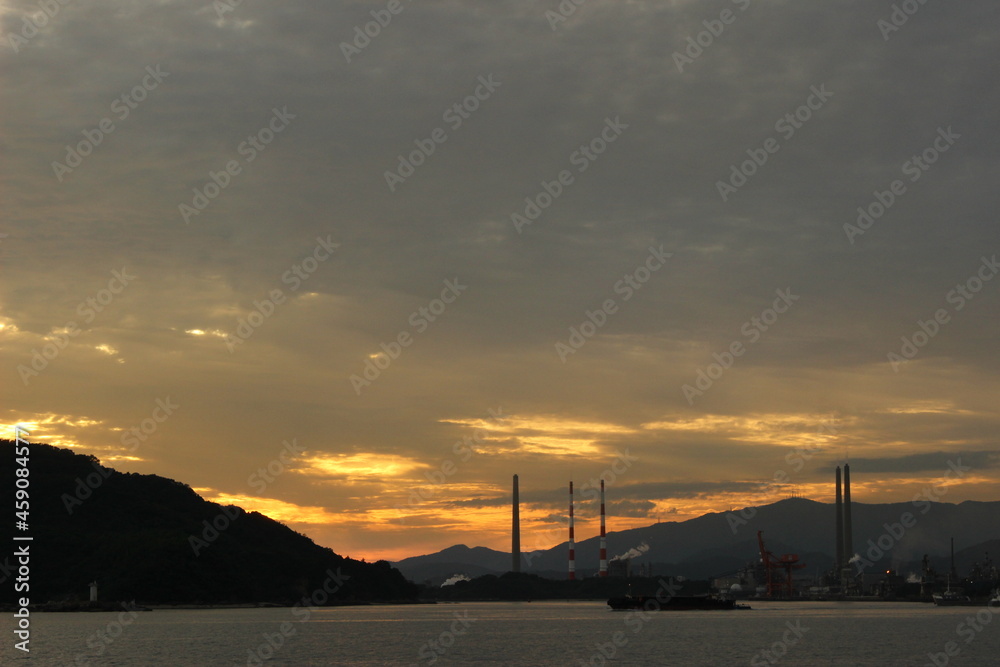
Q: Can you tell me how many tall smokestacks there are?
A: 5